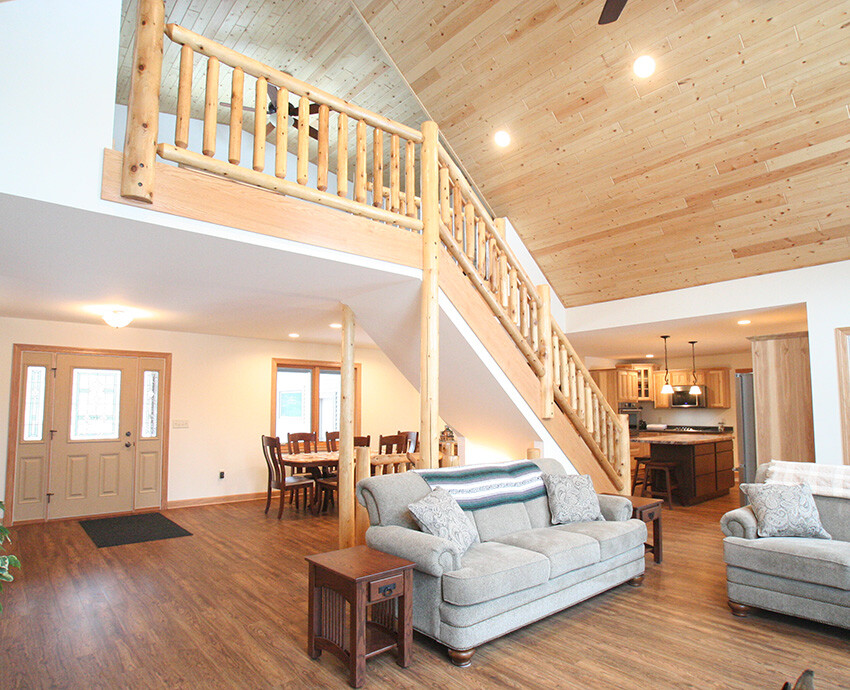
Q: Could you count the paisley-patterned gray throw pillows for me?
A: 3